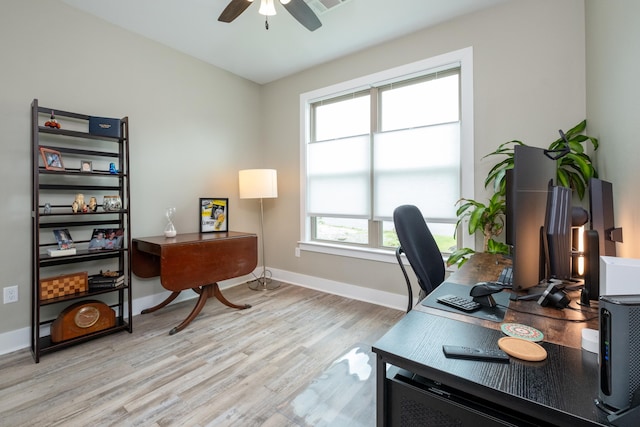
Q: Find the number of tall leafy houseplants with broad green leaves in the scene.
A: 1